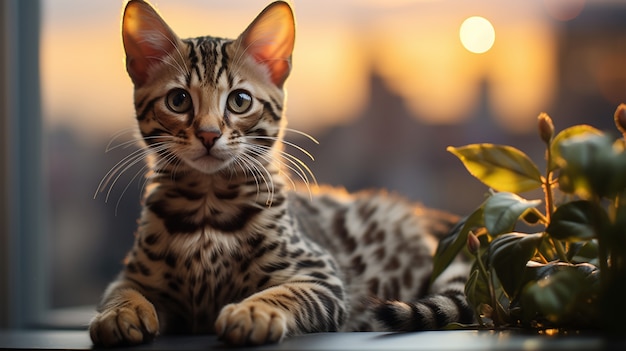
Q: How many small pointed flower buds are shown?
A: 3